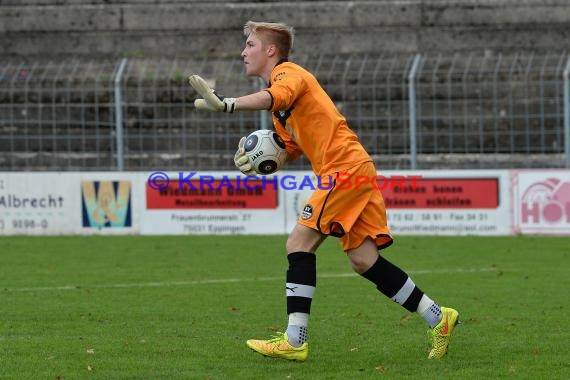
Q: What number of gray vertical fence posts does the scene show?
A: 4